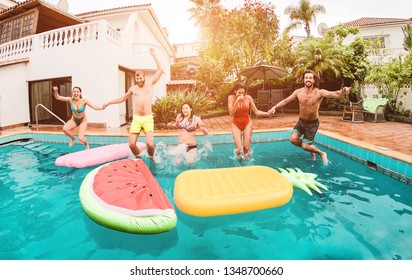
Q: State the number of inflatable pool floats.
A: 3